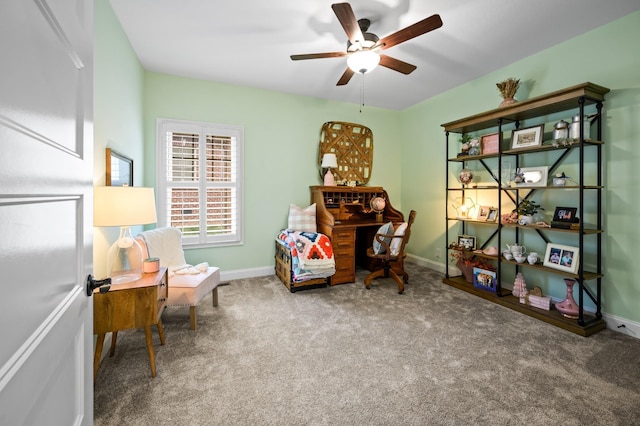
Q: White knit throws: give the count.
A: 1